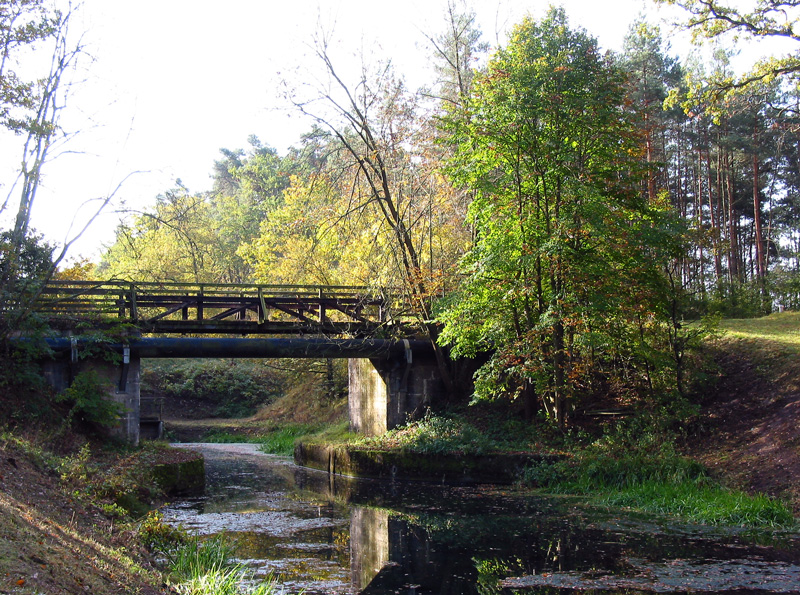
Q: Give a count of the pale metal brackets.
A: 3